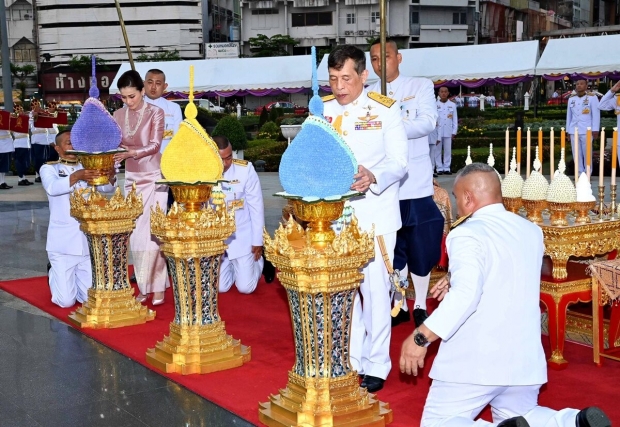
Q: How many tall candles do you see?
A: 10